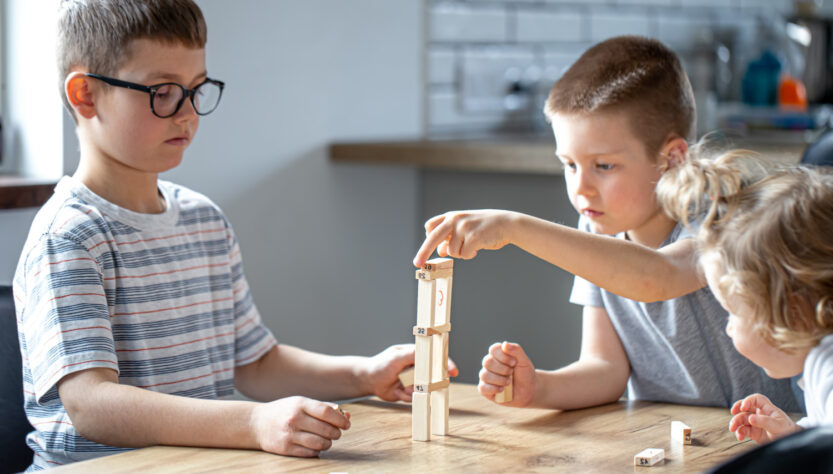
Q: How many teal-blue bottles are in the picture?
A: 1